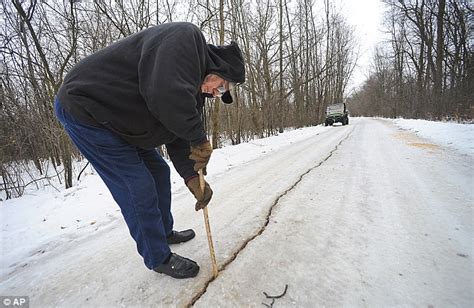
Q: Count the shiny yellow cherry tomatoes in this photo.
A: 0